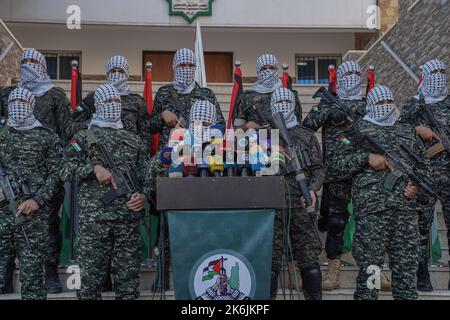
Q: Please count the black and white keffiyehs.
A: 11